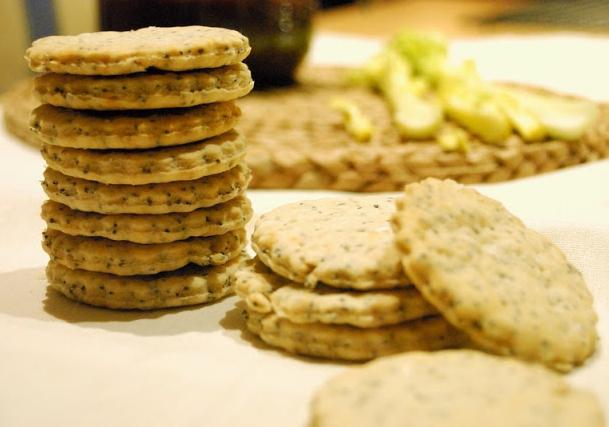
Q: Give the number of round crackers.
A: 13